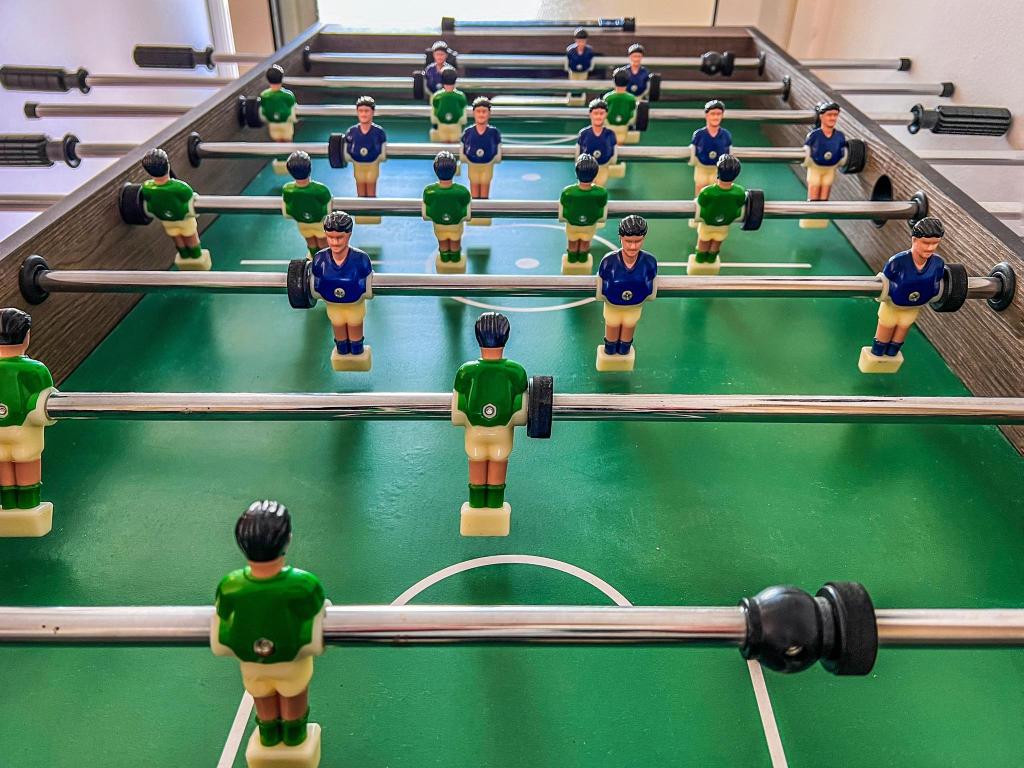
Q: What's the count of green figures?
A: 11